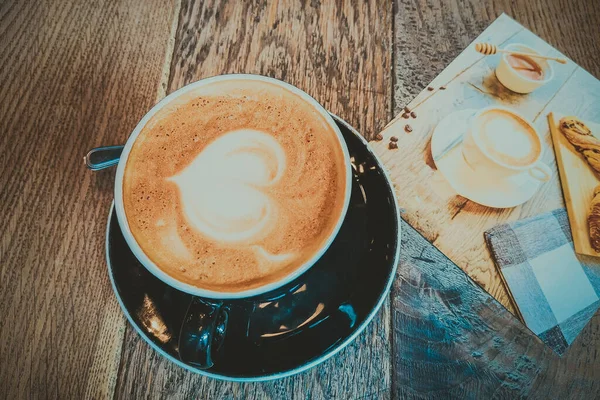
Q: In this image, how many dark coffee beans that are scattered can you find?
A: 9